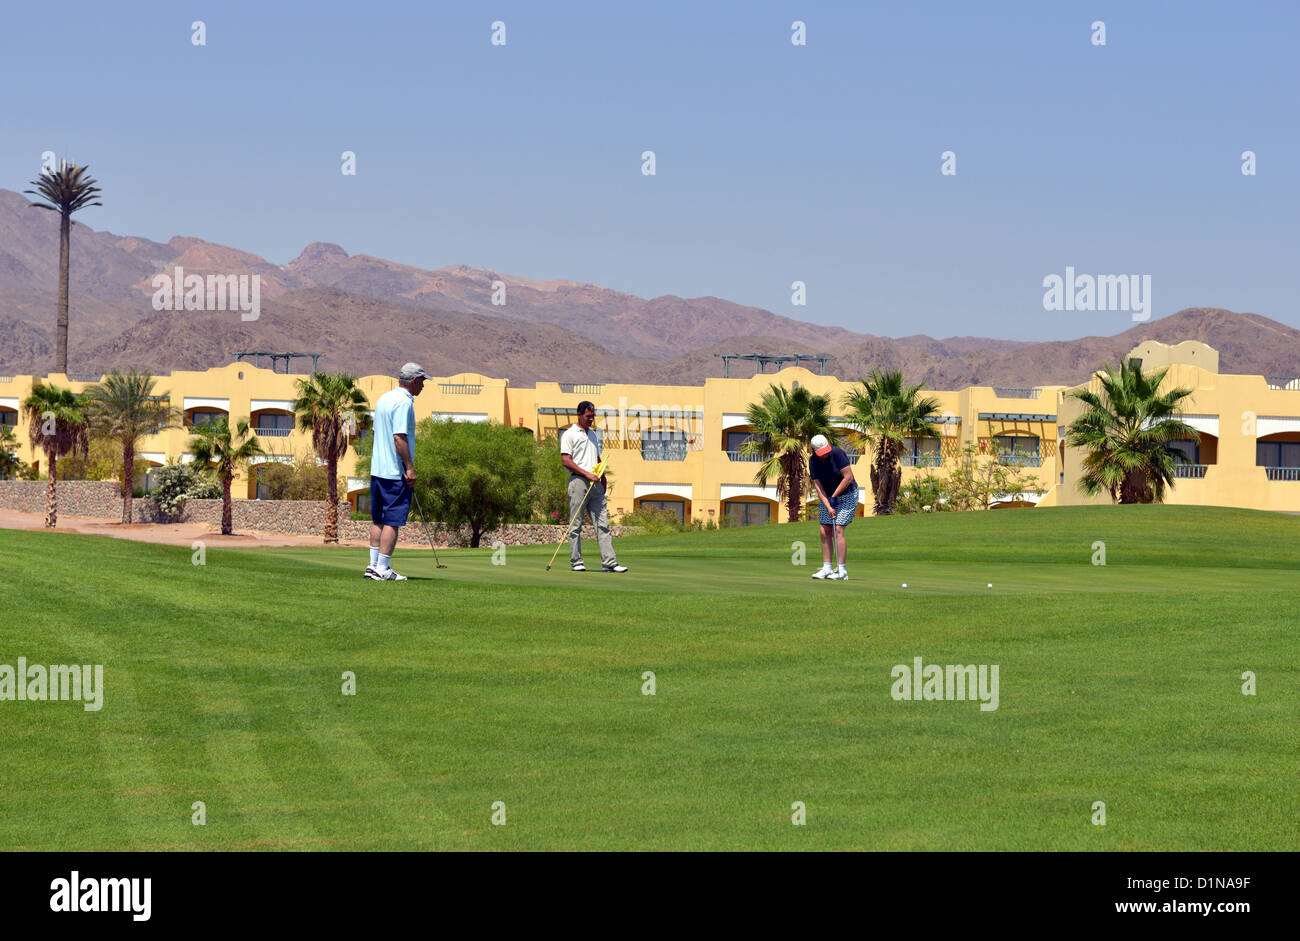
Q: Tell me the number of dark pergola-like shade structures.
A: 2